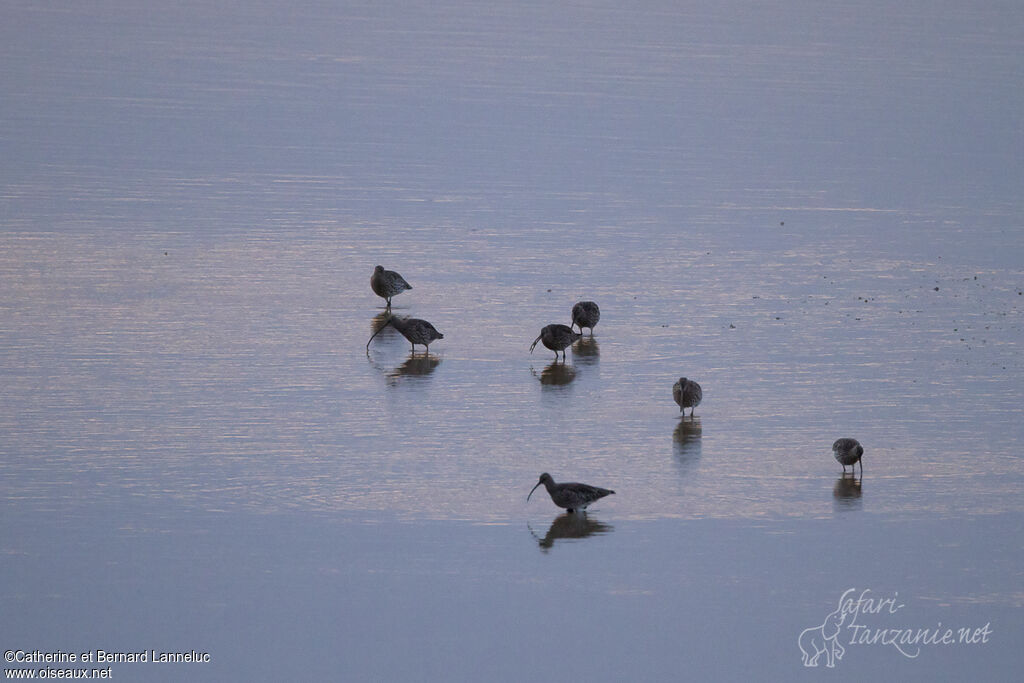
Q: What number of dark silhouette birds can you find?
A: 7